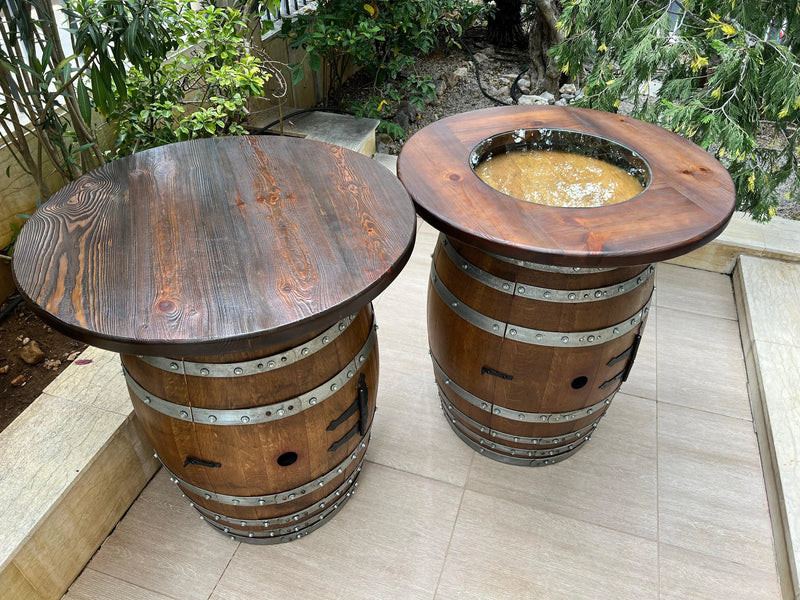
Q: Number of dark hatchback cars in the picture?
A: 0